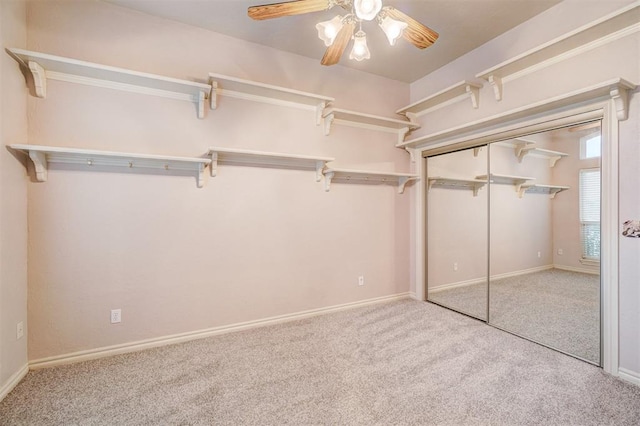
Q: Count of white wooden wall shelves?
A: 9